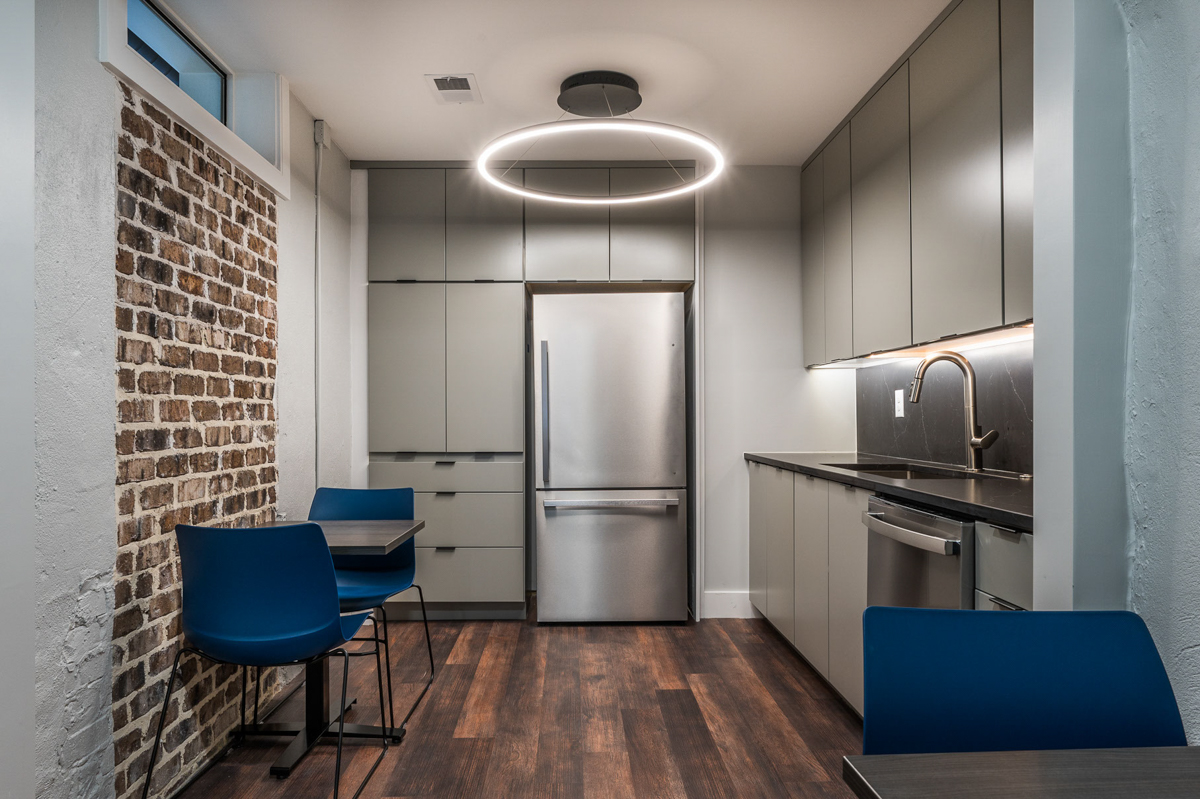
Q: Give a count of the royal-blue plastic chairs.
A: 3